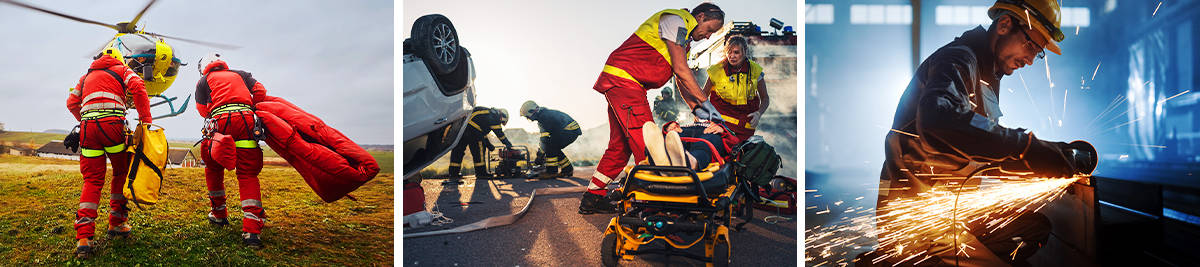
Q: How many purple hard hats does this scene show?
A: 0